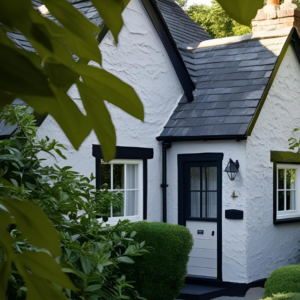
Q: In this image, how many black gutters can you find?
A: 1